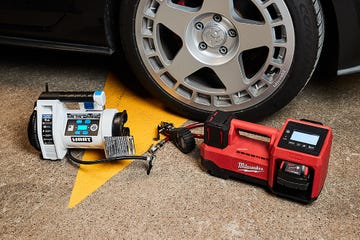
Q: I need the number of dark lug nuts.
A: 5